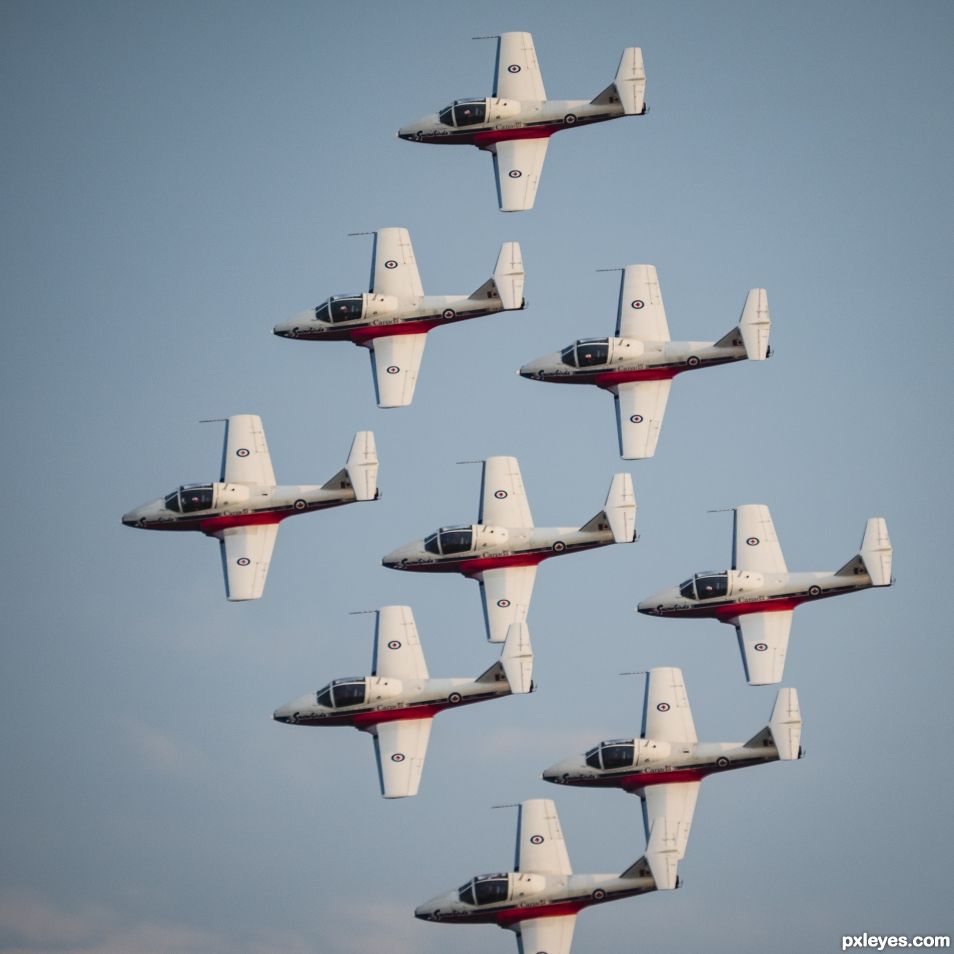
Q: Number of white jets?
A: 9